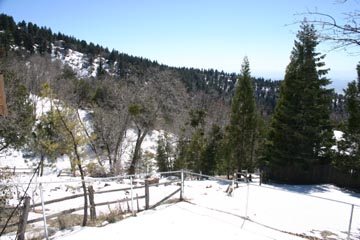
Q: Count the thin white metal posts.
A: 5